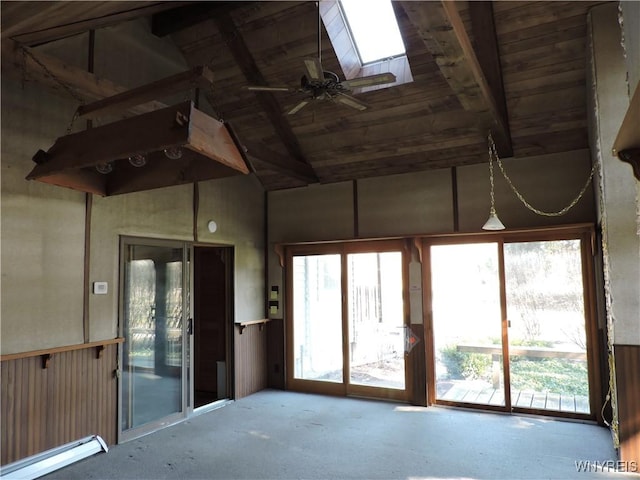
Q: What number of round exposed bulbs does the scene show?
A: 3